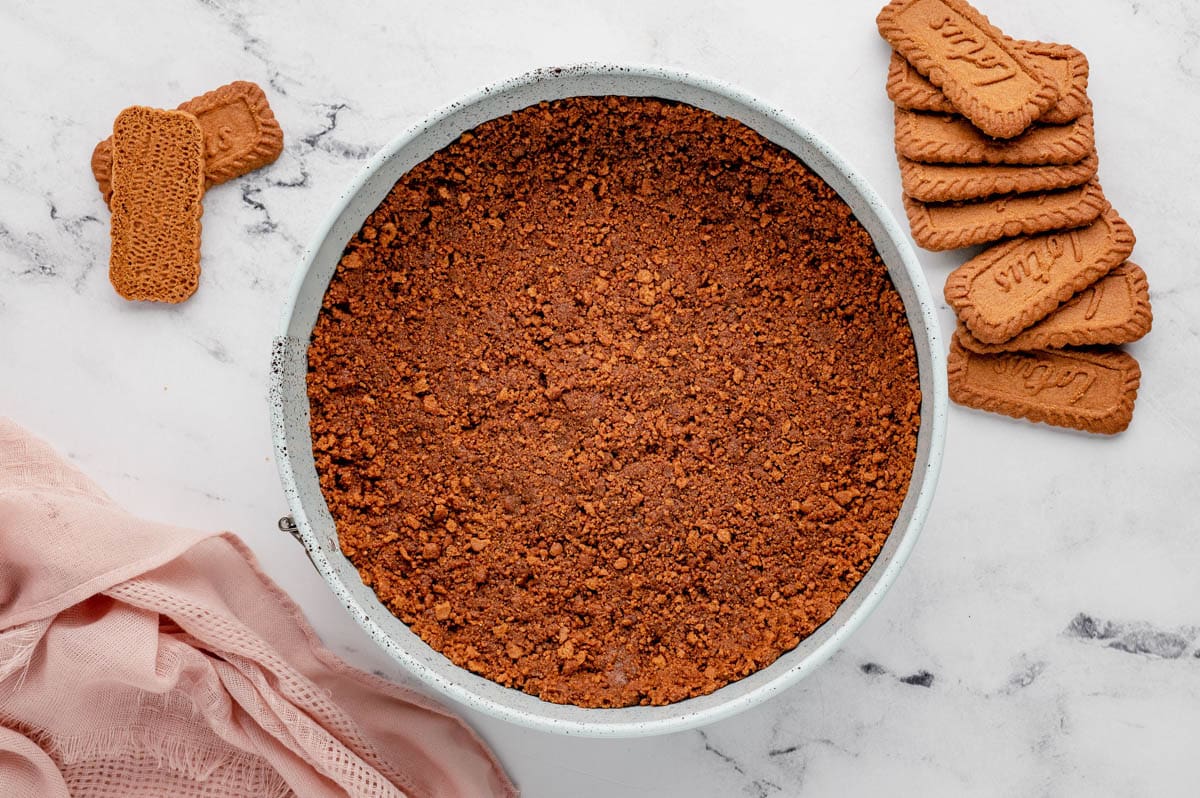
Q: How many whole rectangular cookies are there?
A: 10